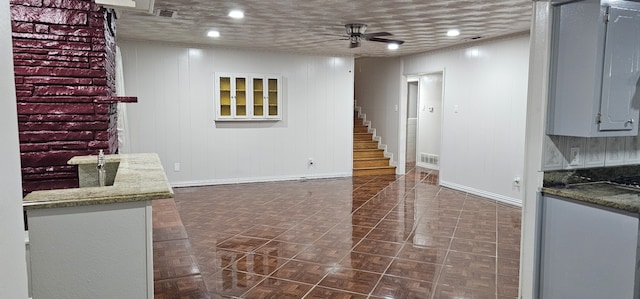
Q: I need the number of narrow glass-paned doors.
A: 4